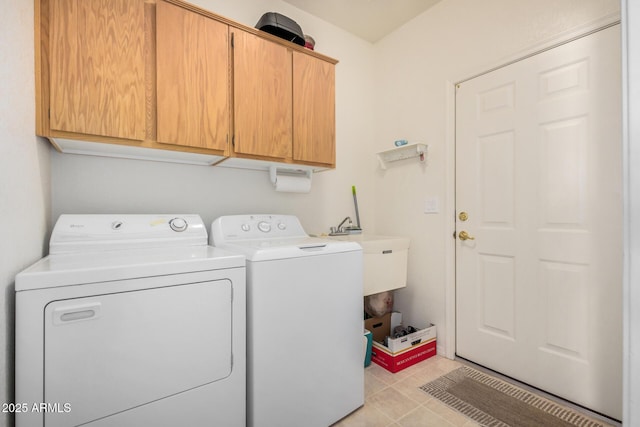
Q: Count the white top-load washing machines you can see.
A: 1